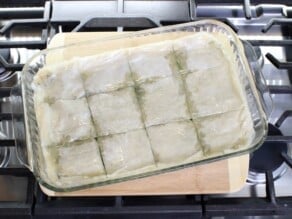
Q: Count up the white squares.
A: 12